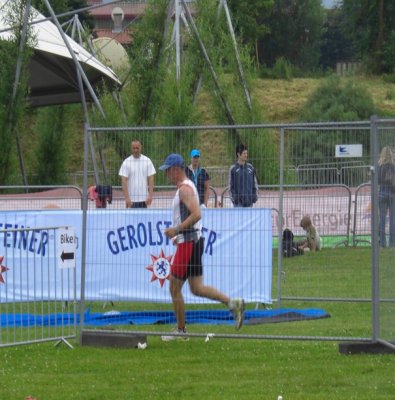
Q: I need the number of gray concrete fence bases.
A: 2